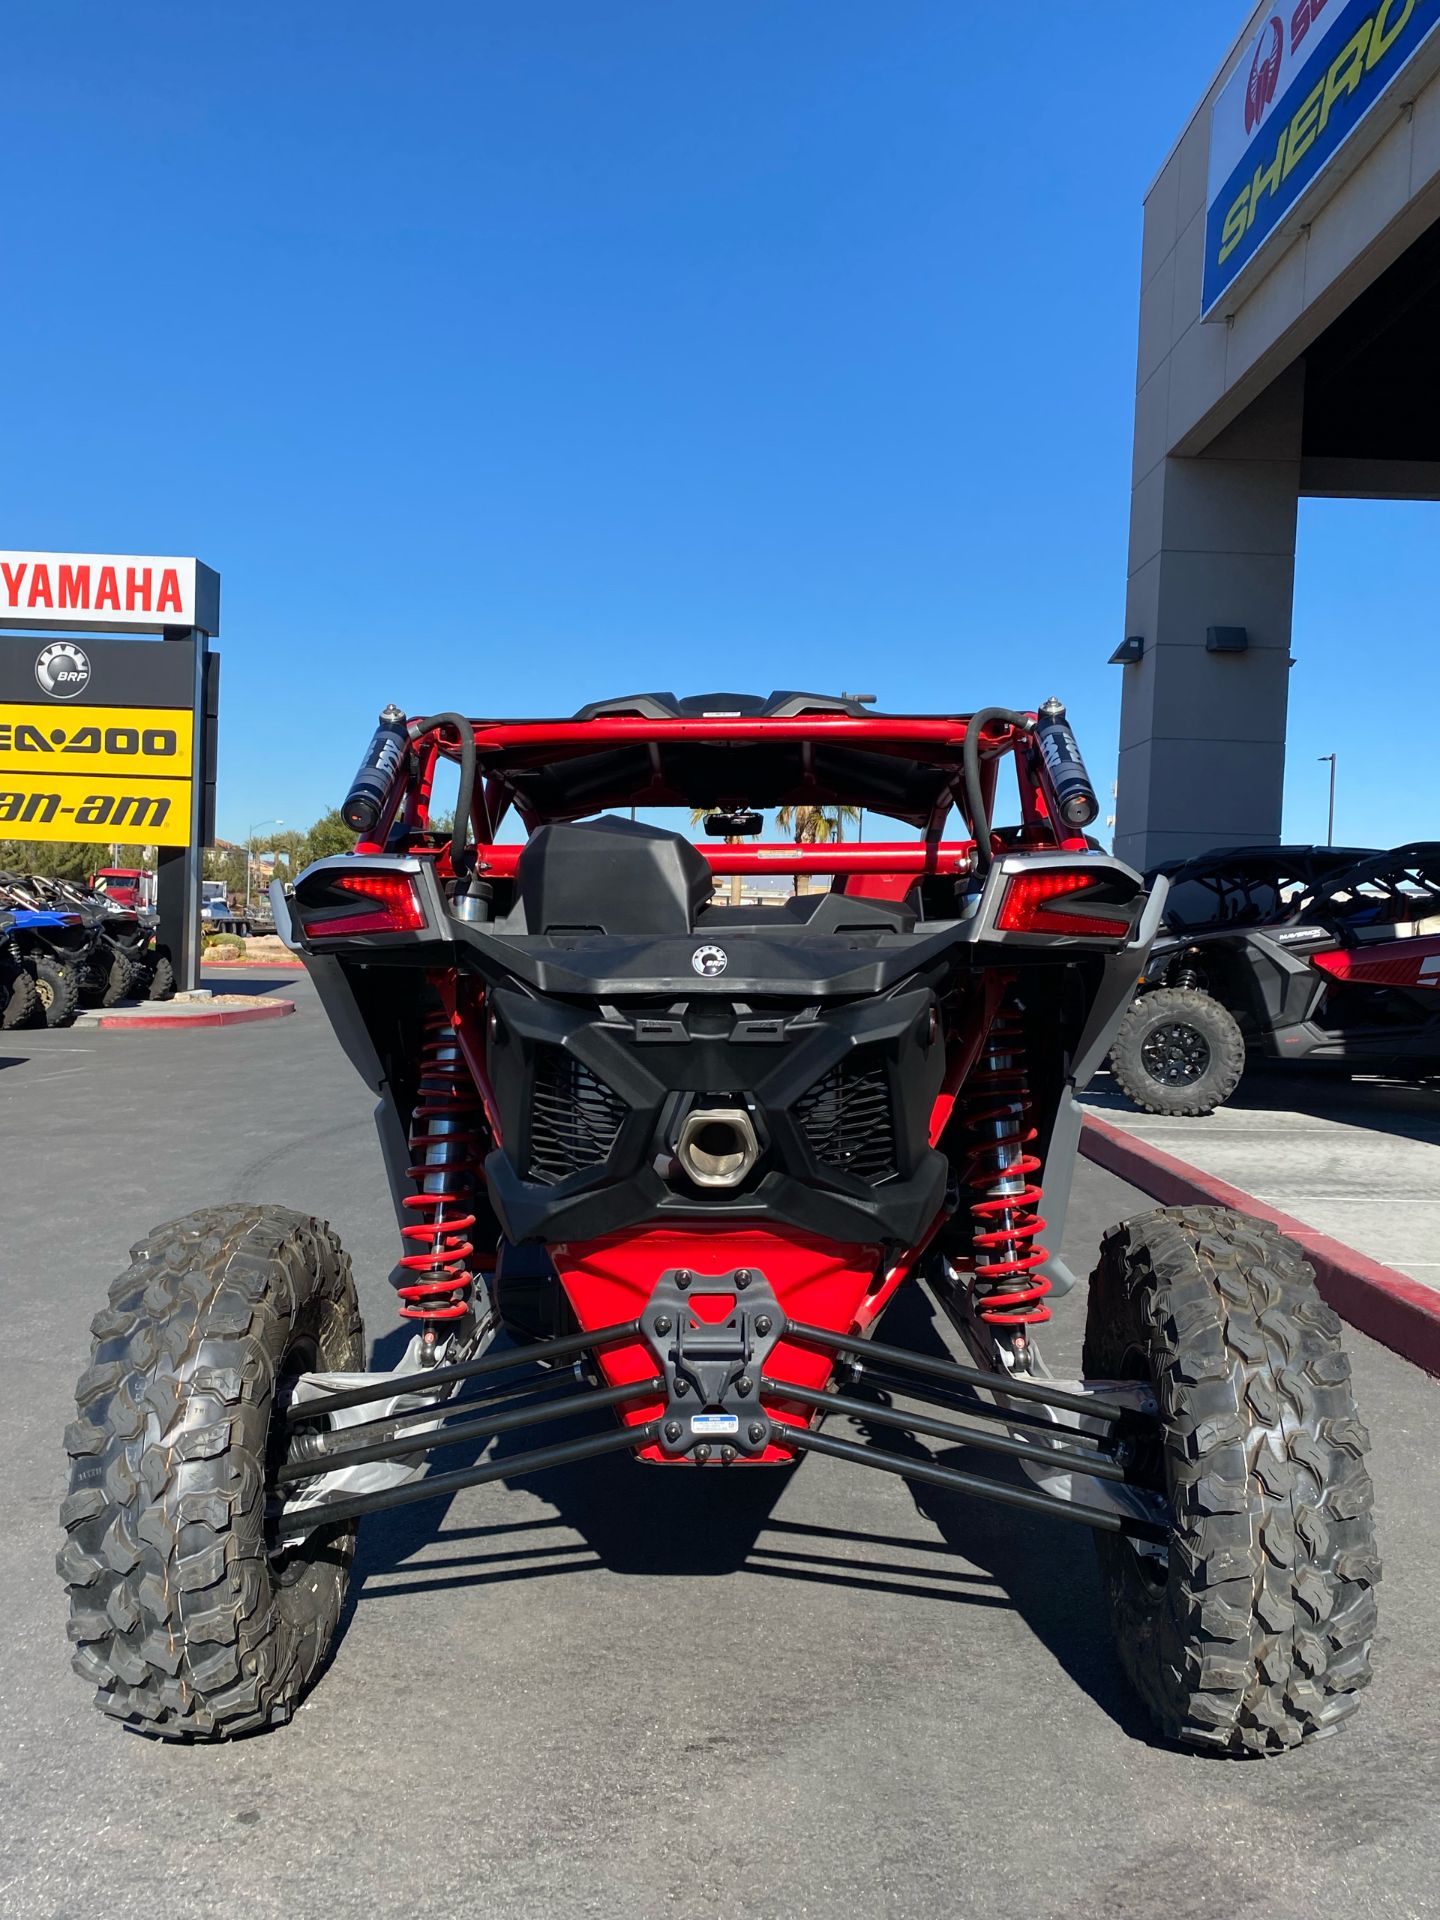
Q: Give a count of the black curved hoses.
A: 2